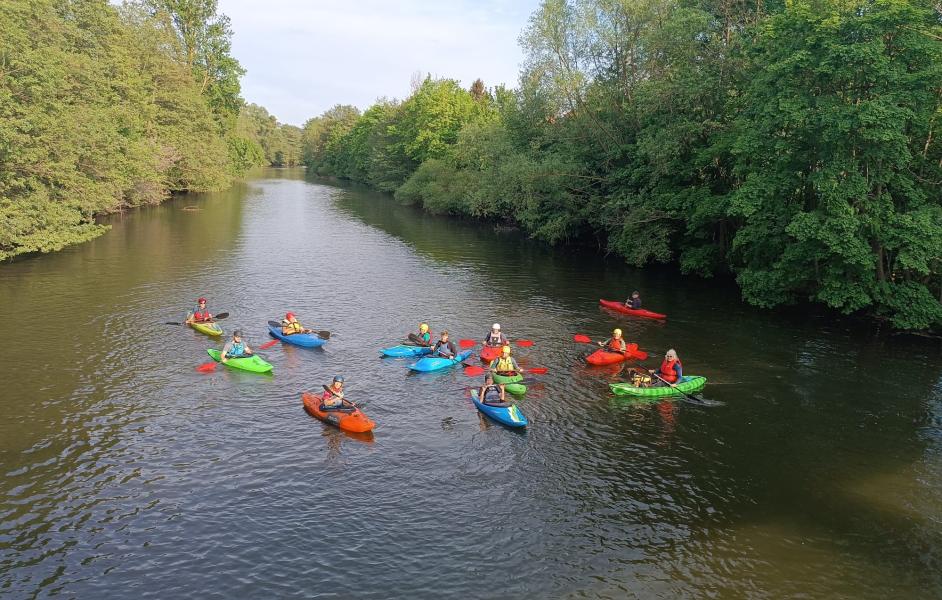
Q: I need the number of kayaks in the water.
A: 12